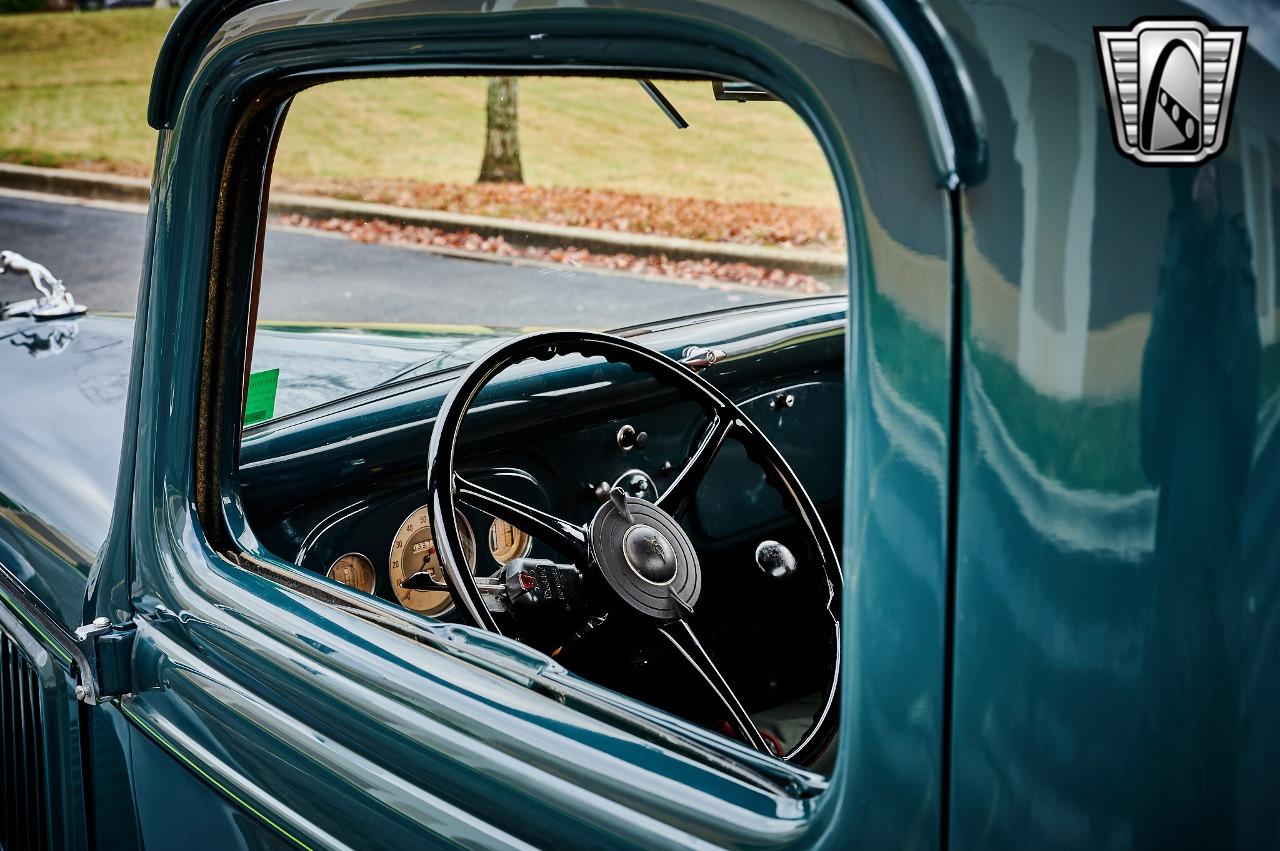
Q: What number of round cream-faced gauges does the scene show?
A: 3